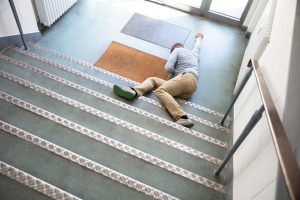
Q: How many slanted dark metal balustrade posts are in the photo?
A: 3